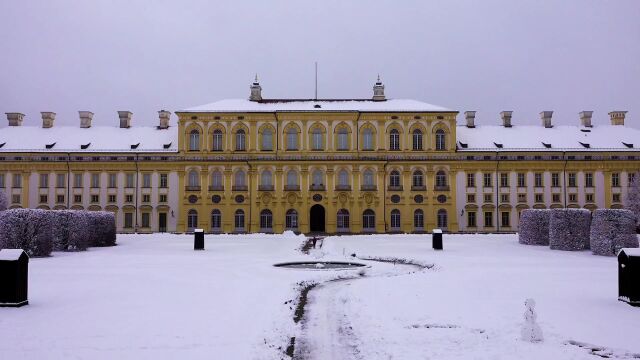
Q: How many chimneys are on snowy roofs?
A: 12